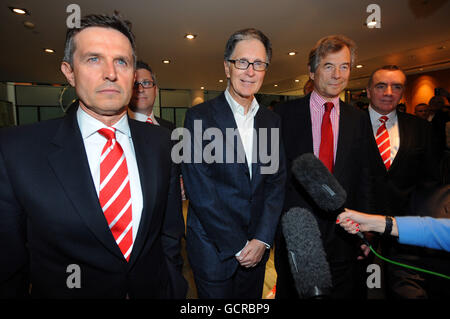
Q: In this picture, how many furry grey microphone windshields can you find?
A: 2